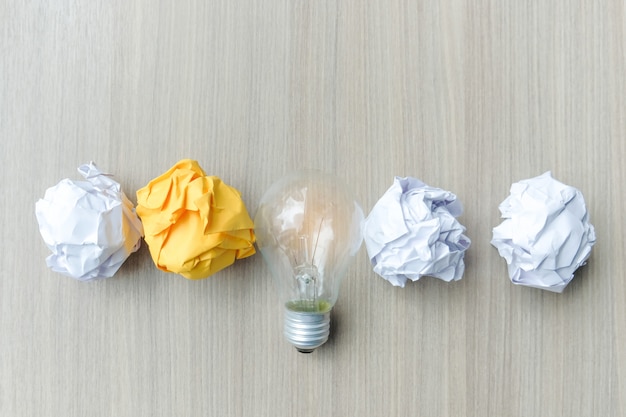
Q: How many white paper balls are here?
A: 3